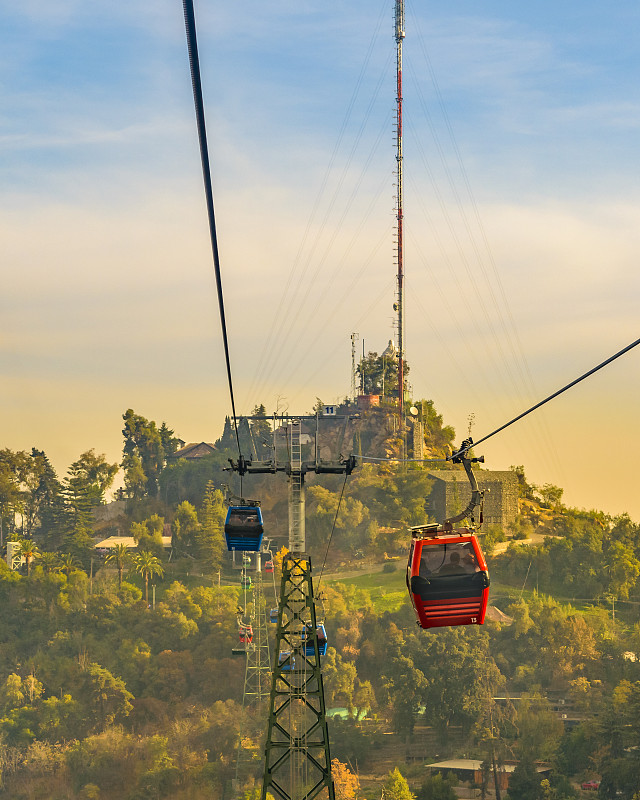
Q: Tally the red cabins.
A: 3